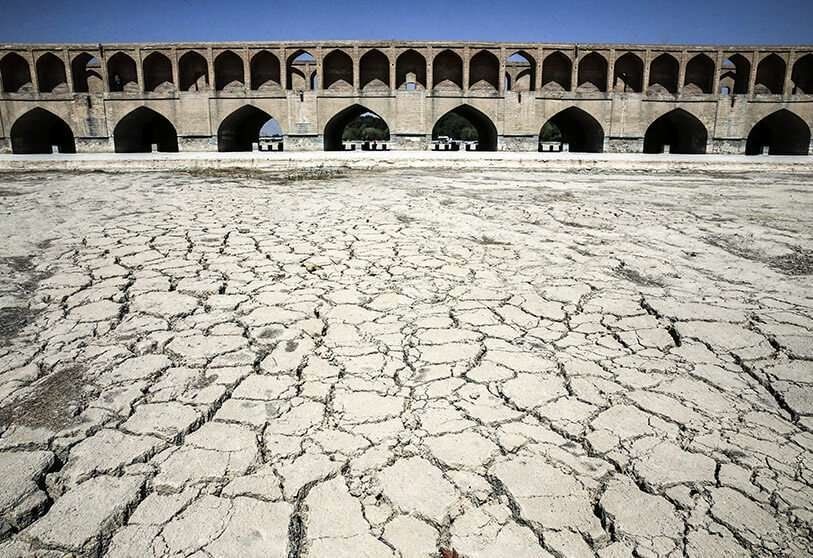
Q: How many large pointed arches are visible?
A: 8